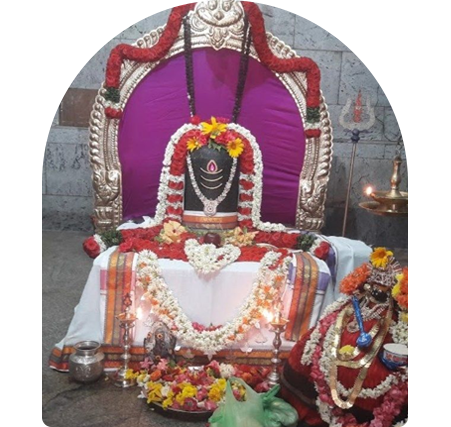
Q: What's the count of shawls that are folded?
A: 2